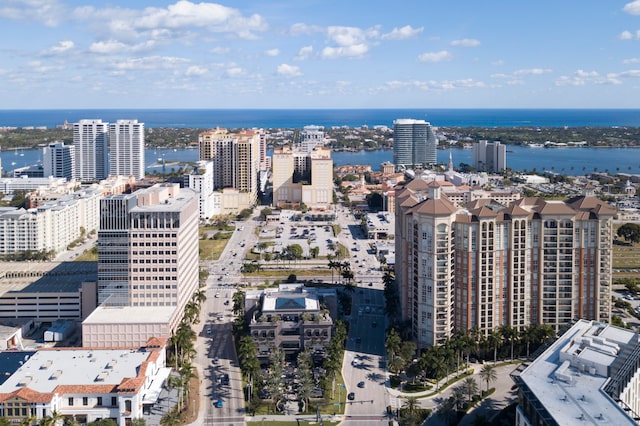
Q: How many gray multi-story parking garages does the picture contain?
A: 1